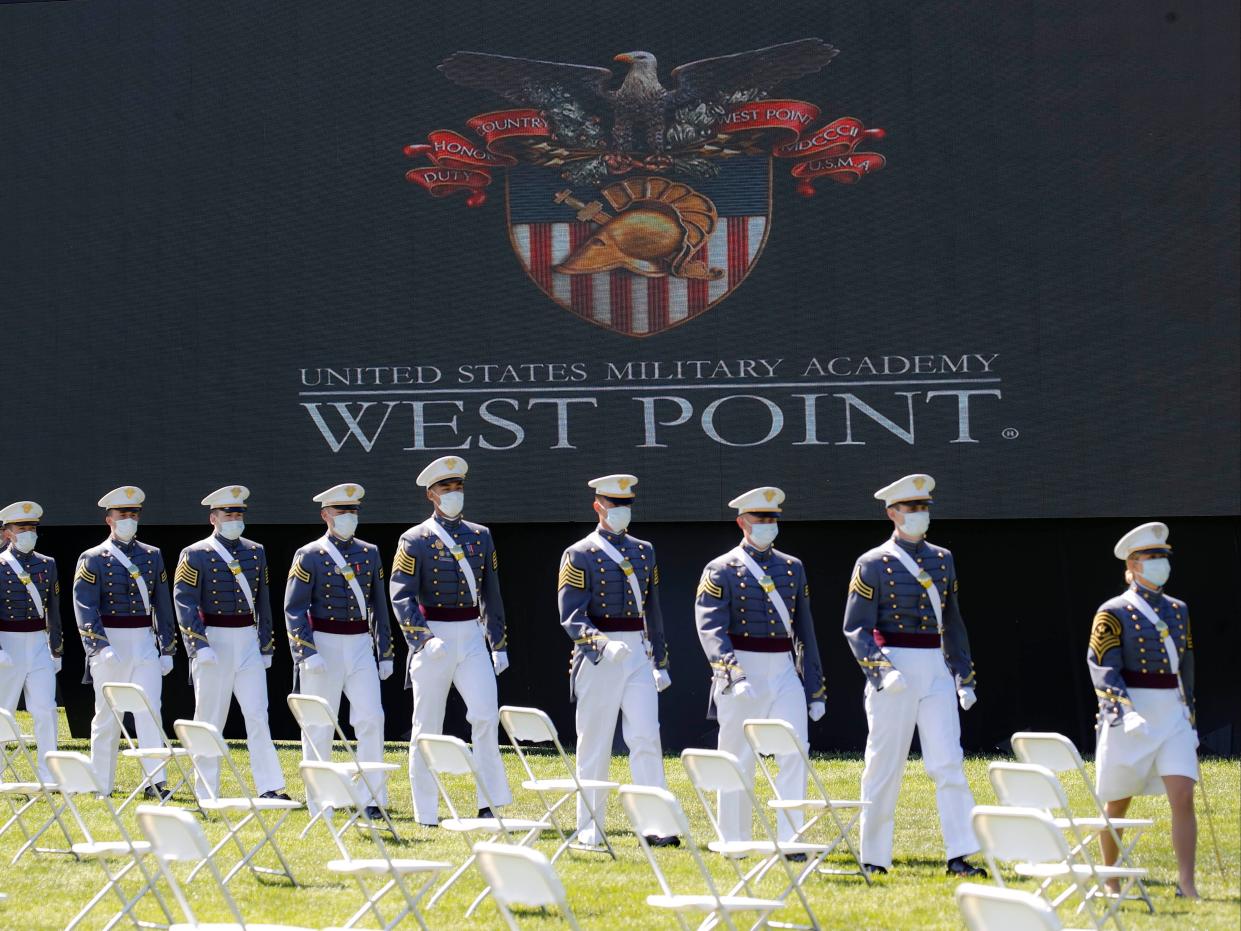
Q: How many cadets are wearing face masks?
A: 9